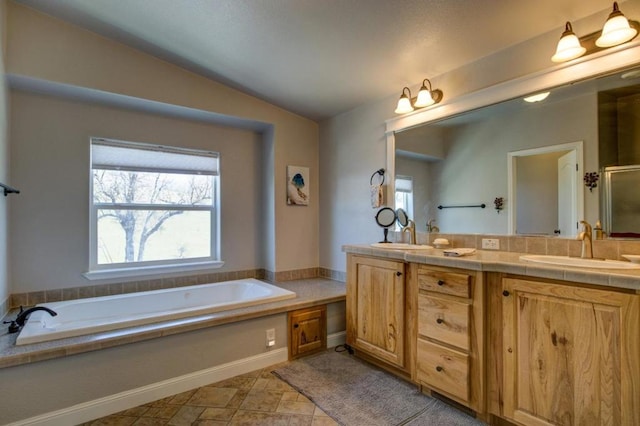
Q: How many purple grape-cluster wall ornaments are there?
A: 2